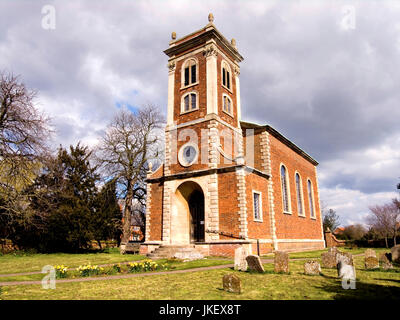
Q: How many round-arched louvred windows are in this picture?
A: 2